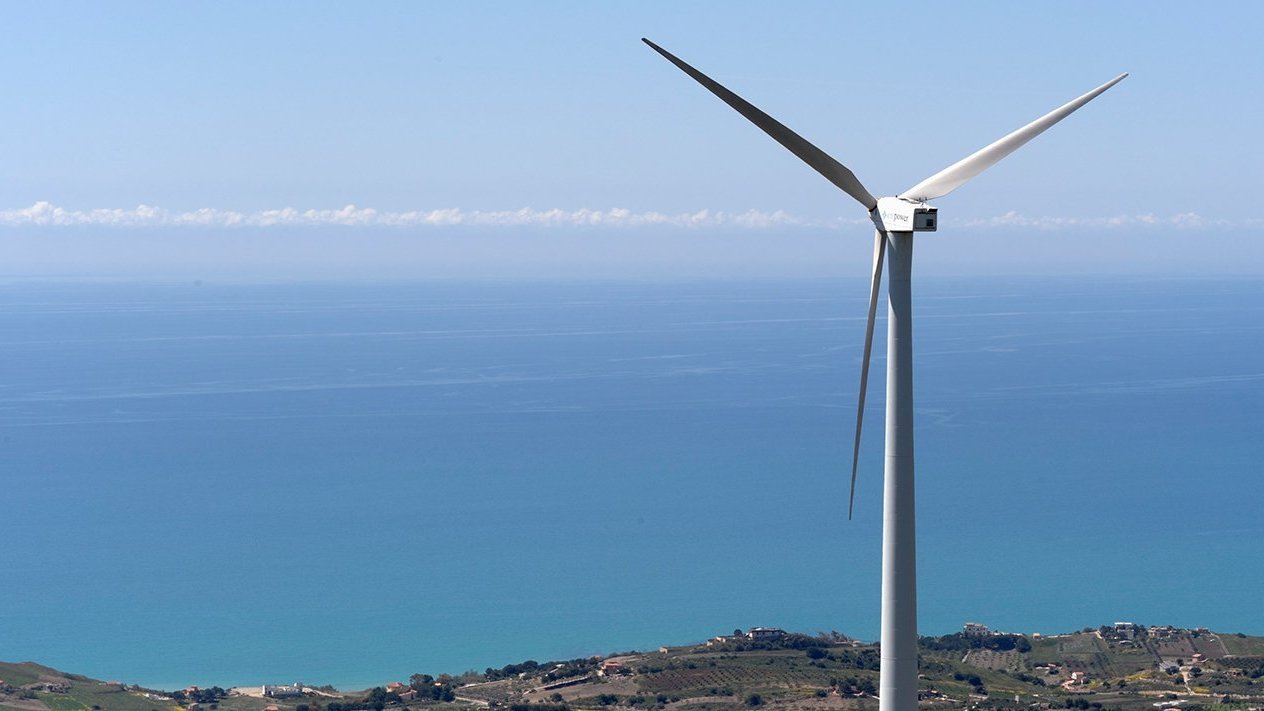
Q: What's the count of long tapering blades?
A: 3